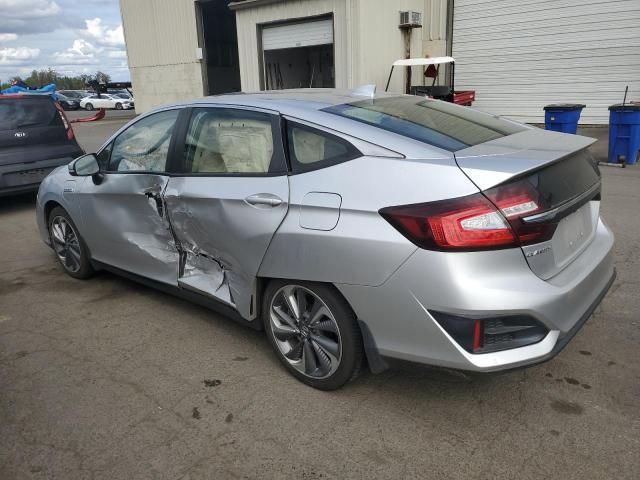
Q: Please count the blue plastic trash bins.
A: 2